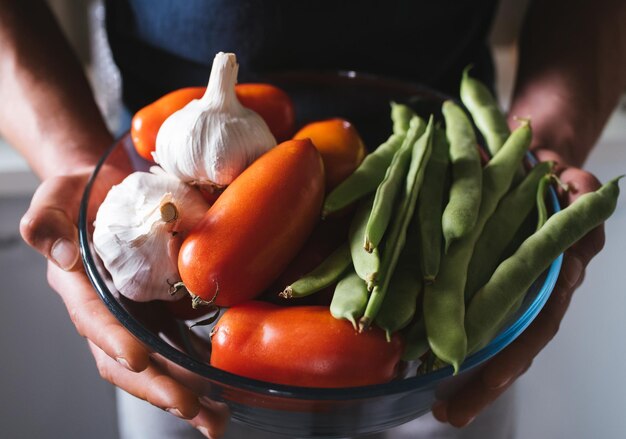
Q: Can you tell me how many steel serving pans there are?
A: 0